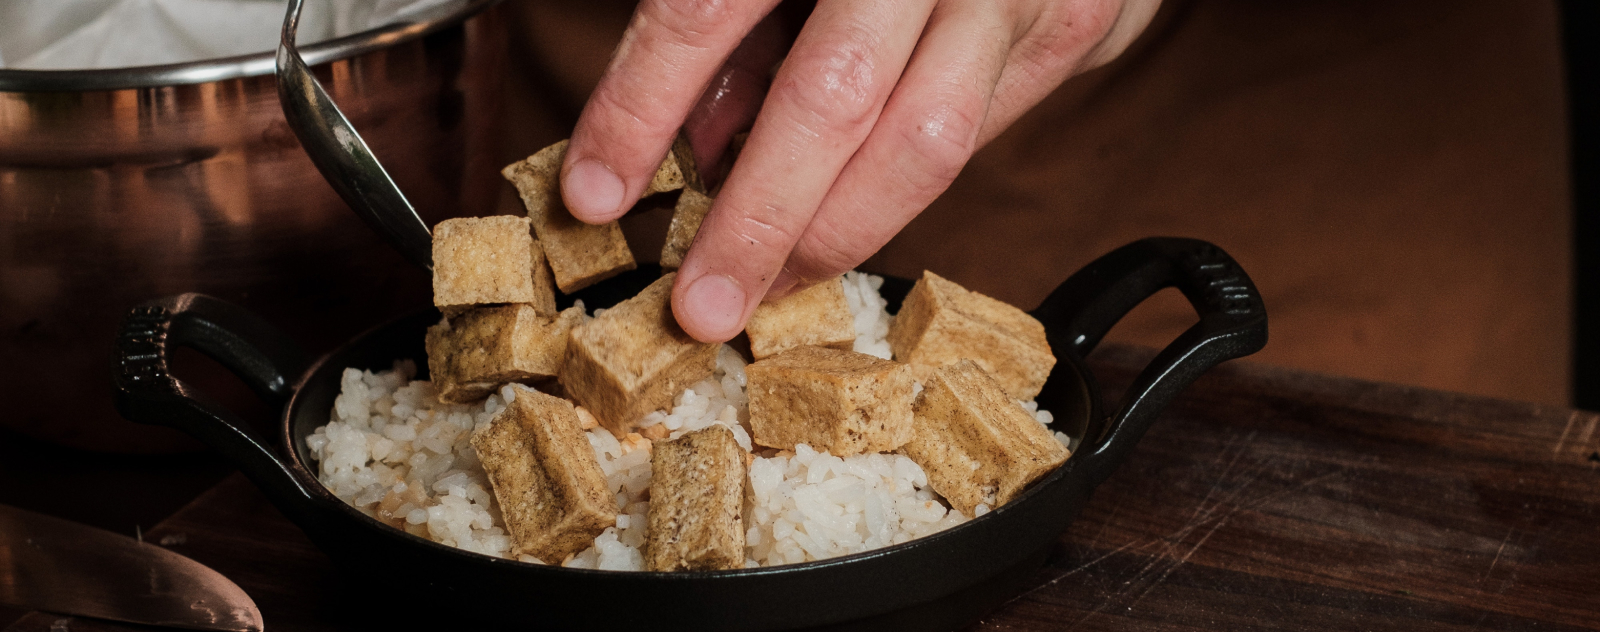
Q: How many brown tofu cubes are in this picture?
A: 12